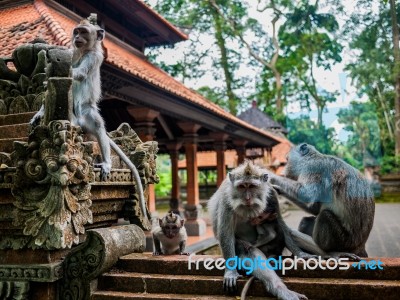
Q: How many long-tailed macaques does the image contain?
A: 5